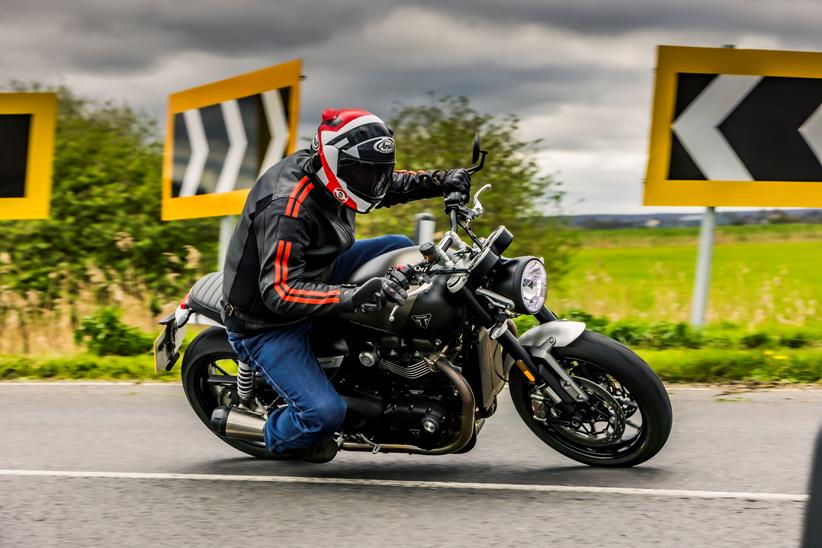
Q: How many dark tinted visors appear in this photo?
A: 1